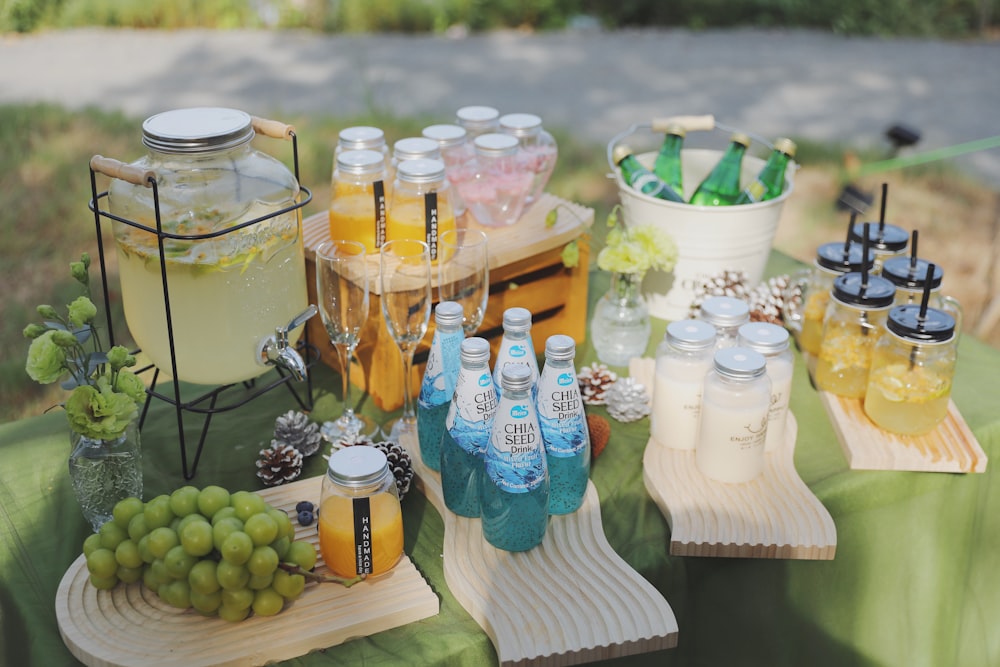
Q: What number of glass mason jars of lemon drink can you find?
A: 5